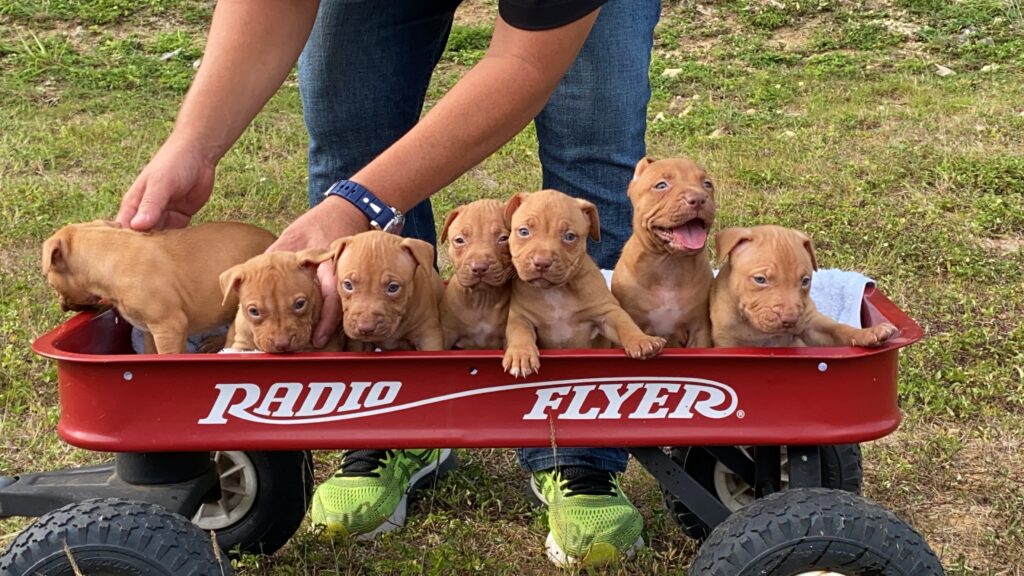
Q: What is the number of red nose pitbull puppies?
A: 7